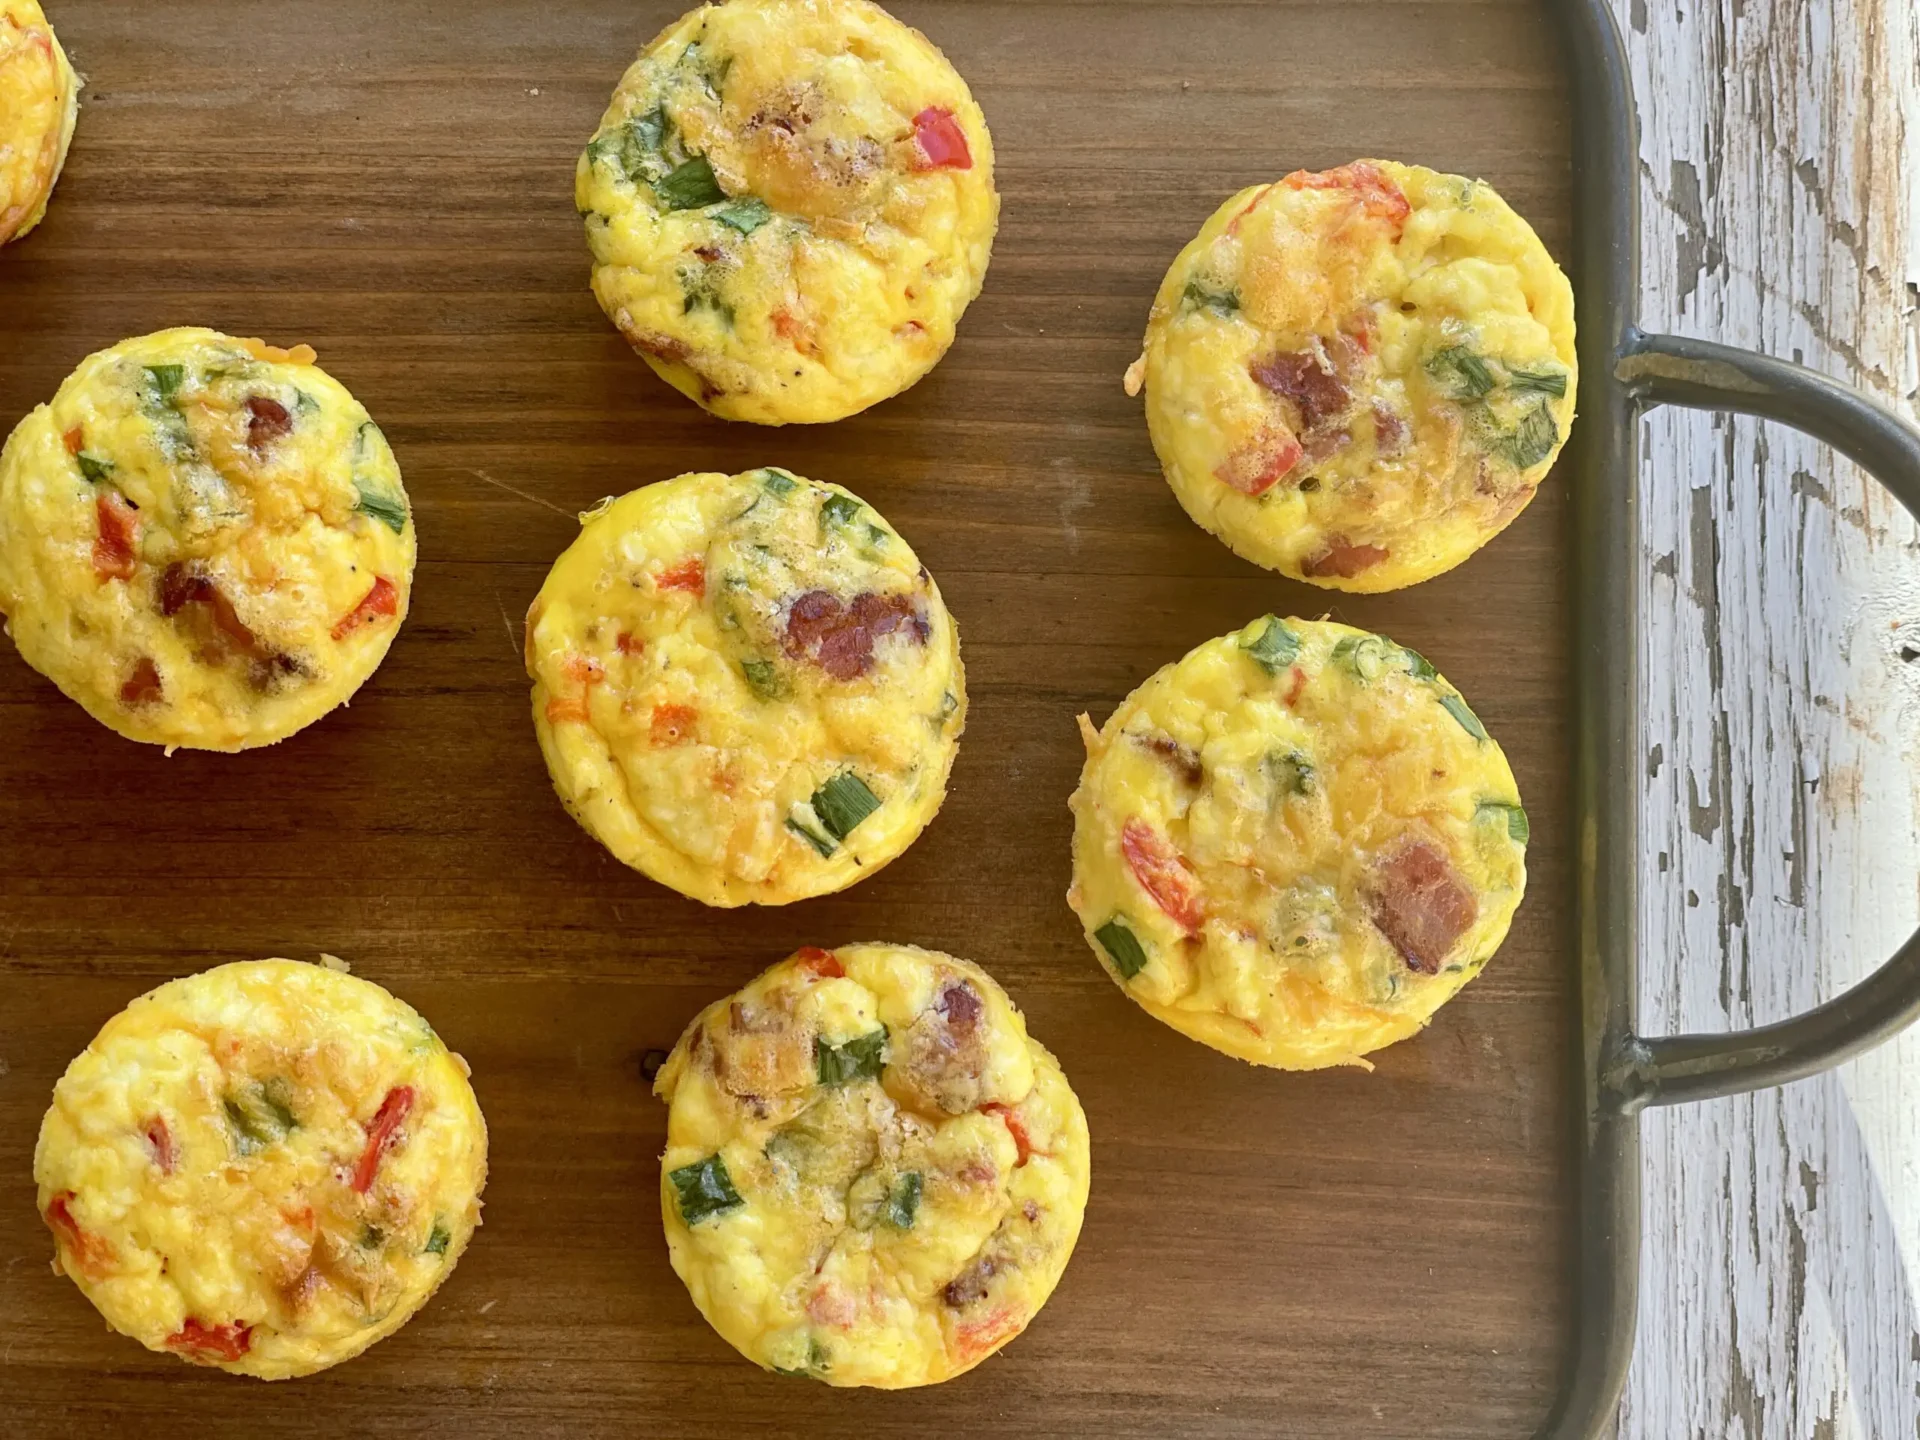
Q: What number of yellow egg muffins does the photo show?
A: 8